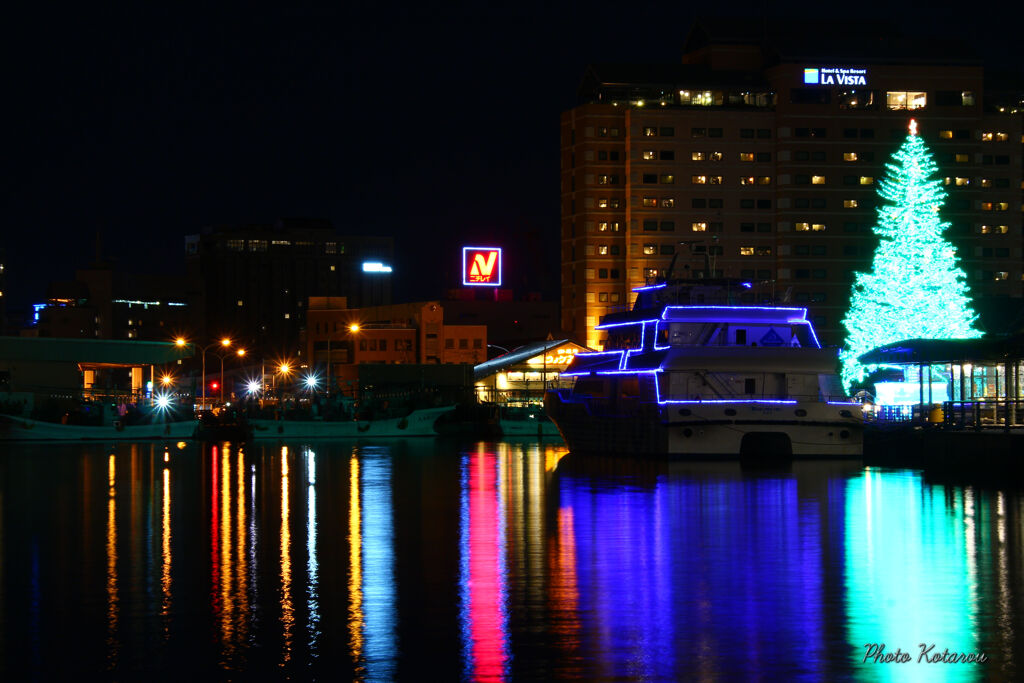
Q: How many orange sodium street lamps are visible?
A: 6